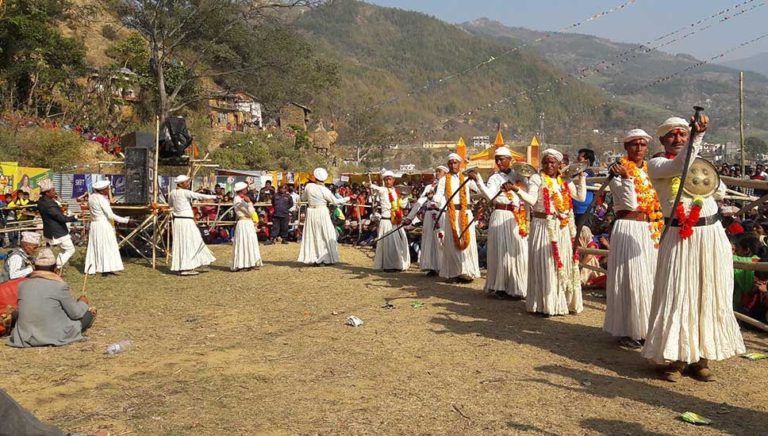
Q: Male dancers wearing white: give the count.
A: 11